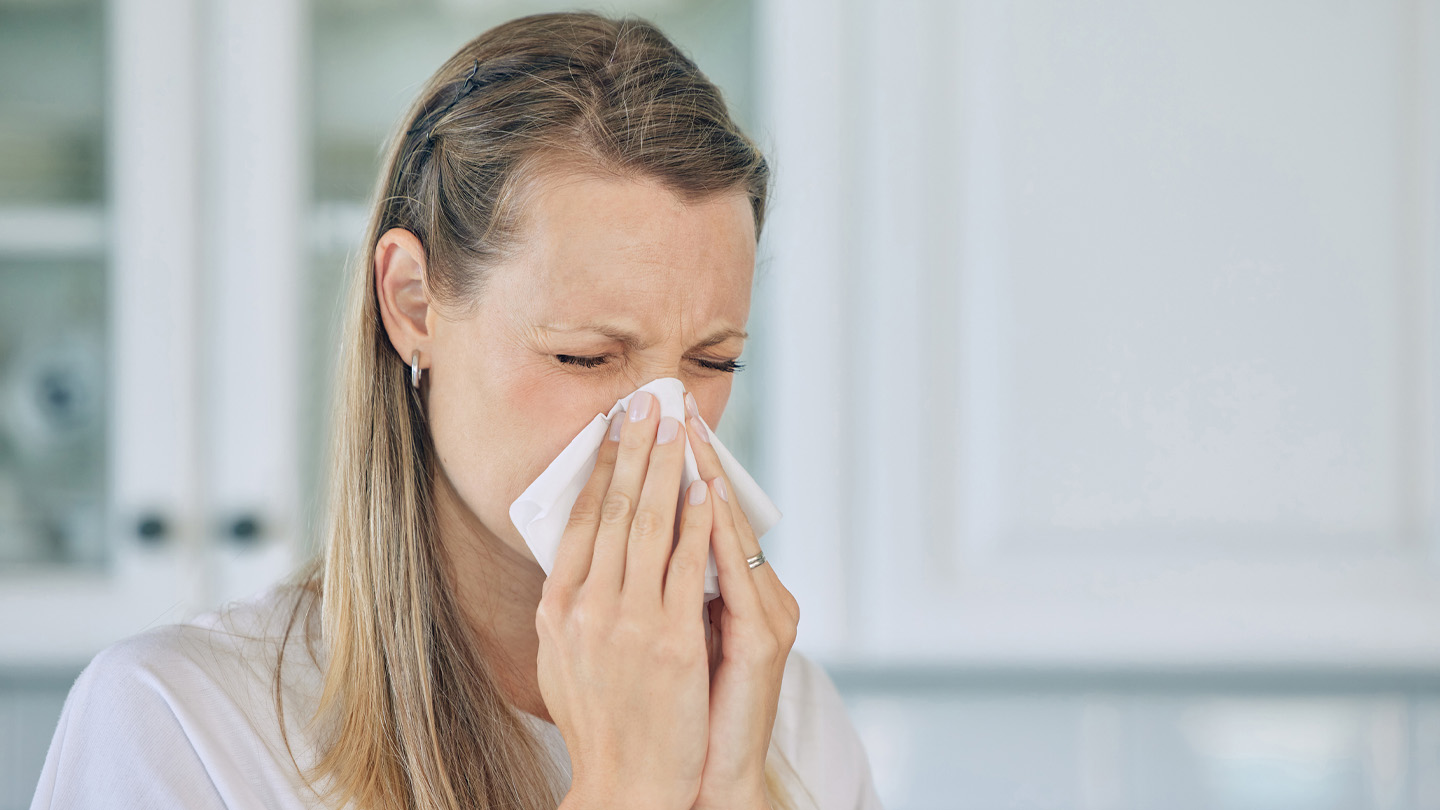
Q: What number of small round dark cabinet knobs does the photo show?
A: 2